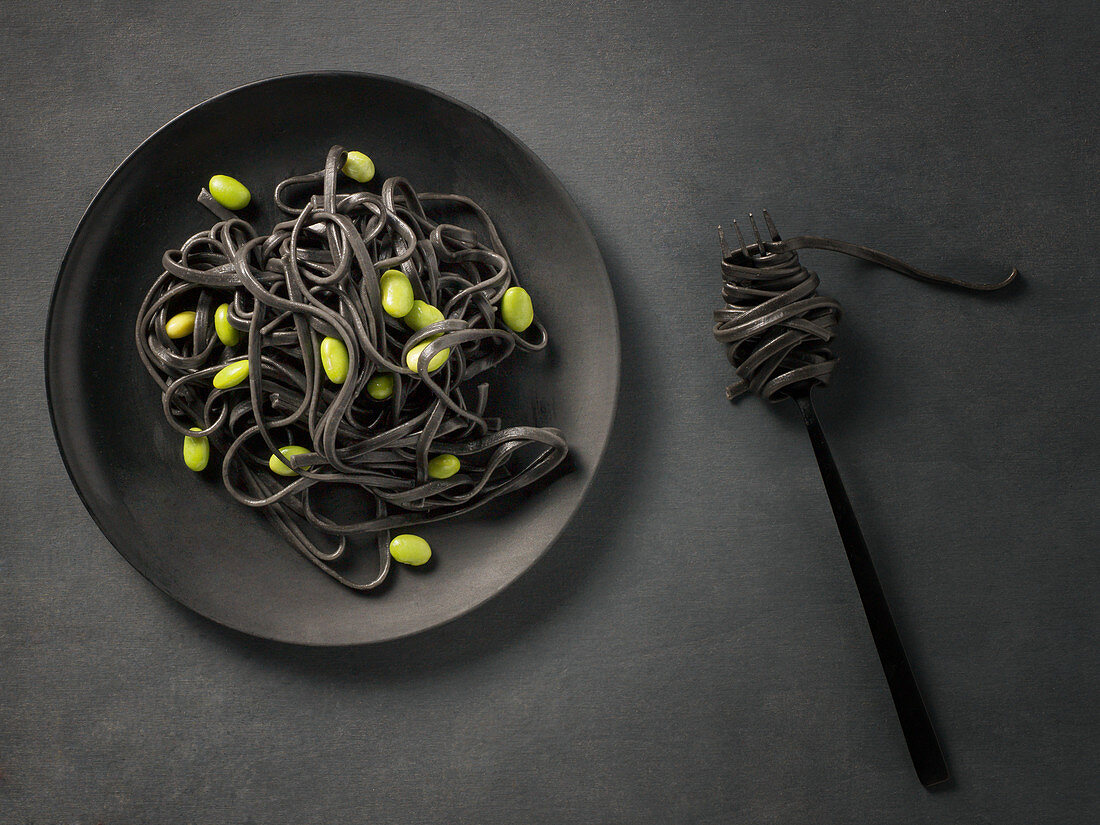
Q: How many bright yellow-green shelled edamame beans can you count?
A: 15